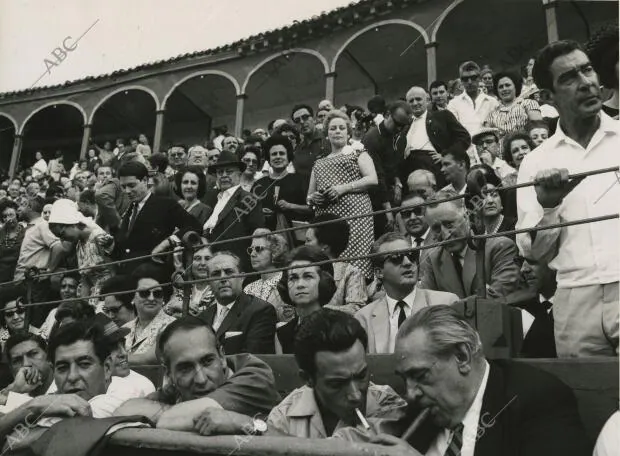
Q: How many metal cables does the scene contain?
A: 2